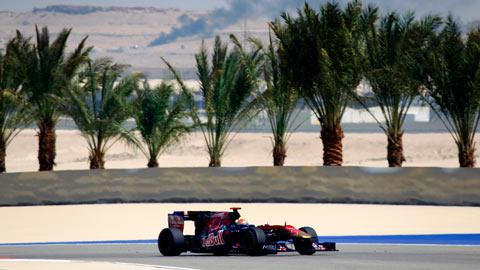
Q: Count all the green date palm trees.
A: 9